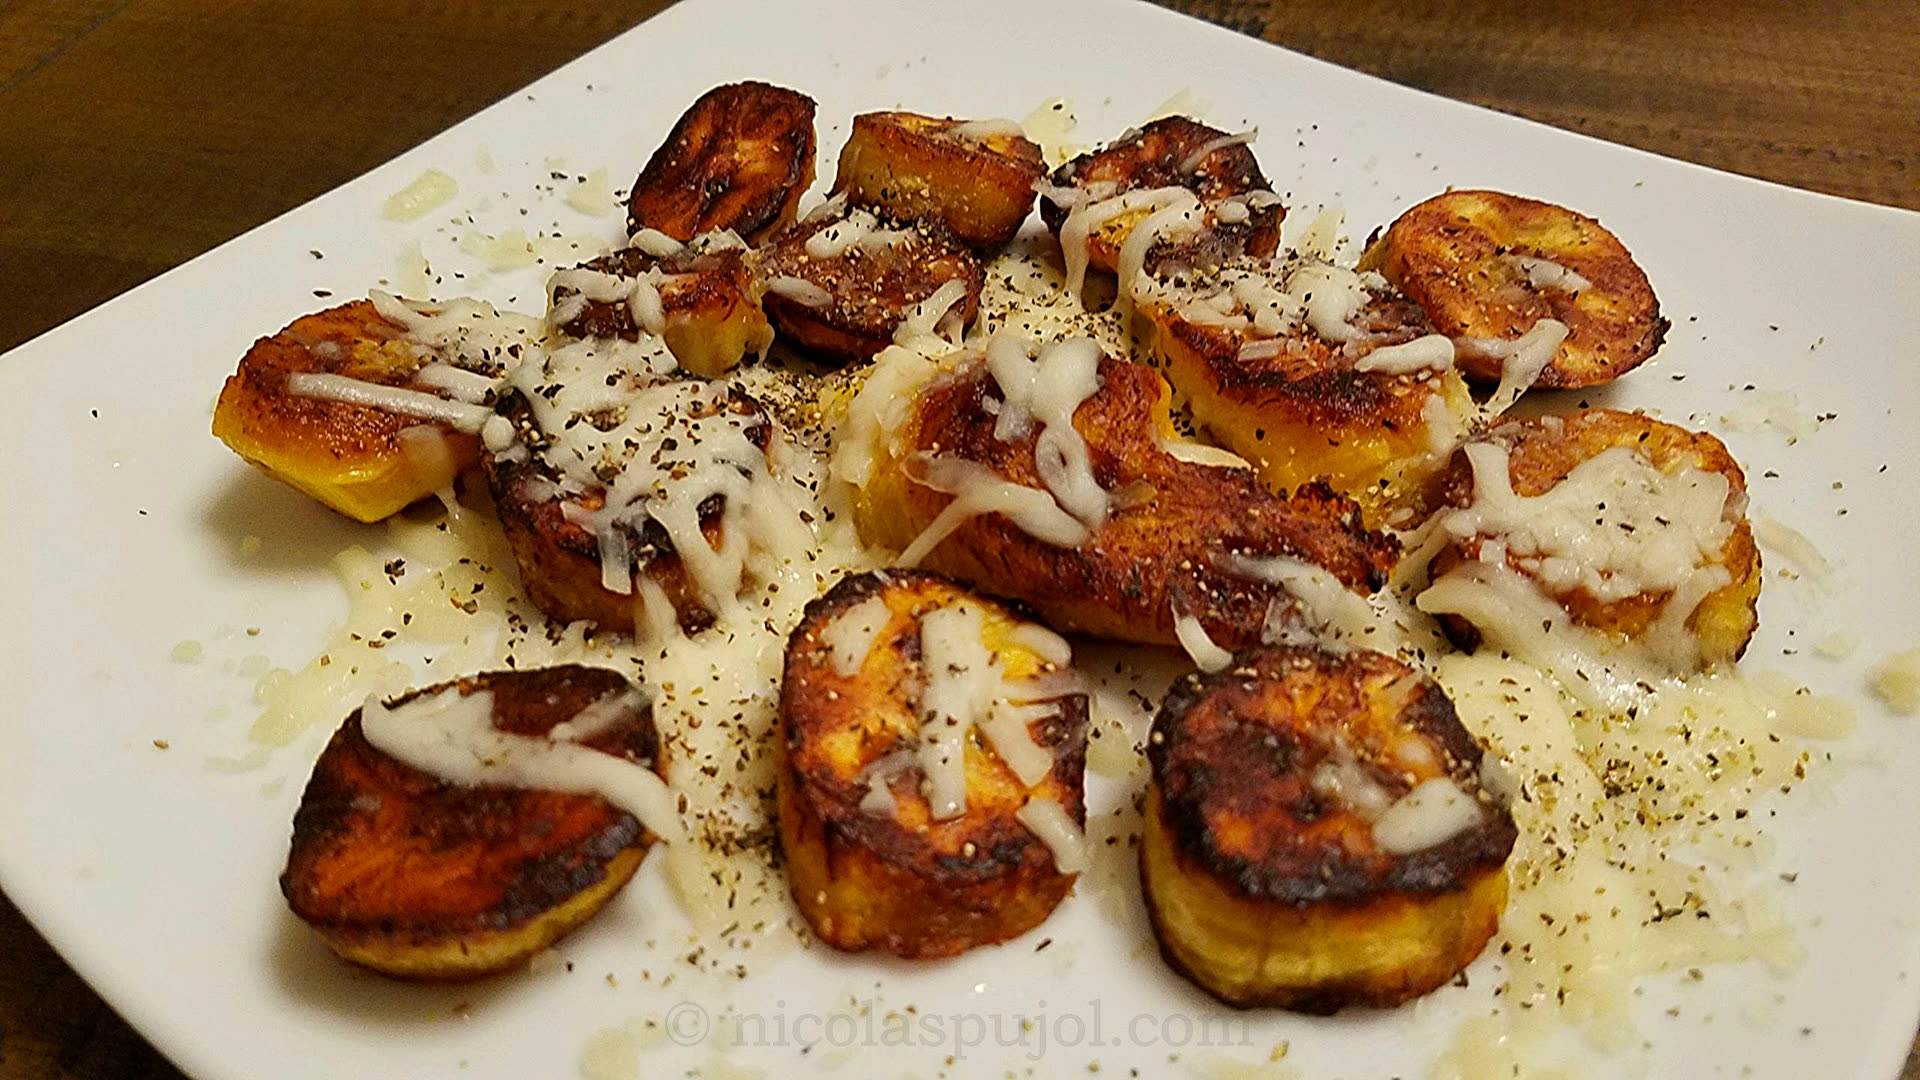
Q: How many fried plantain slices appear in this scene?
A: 14